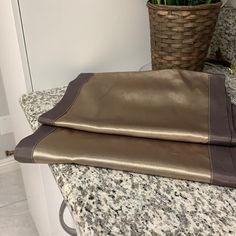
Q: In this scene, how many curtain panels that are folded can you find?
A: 2